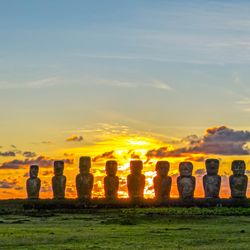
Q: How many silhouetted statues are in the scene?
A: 9